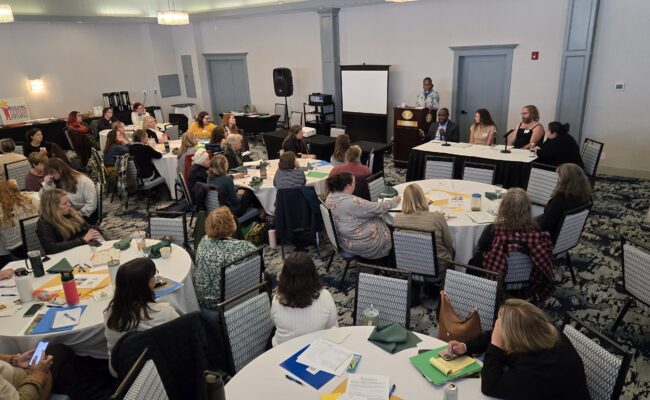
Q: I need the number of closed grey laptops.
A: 0